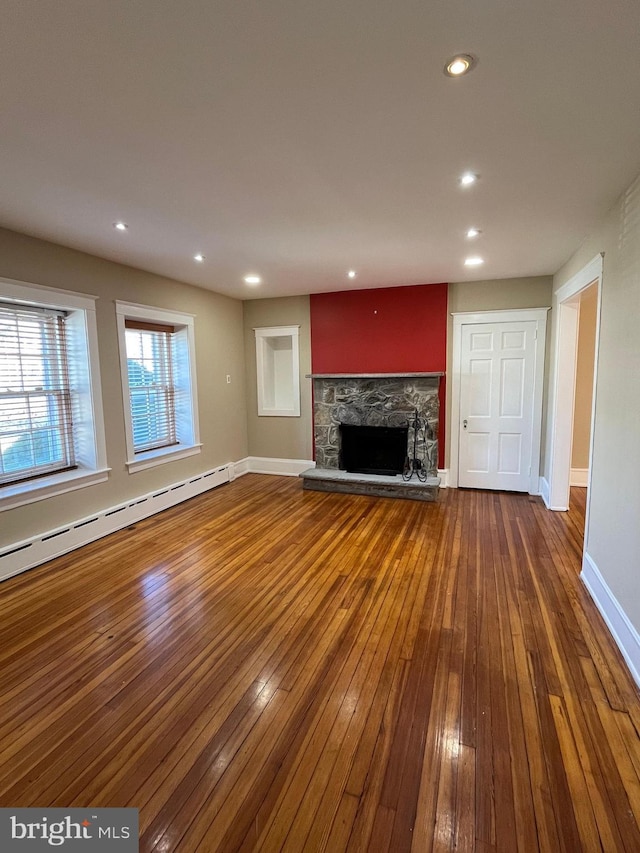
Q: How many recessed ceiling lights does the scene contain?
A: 8